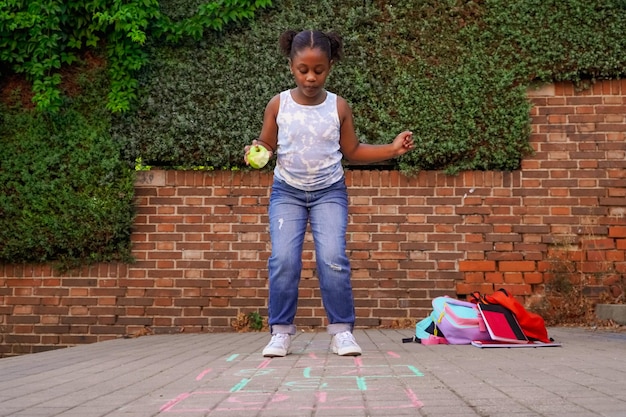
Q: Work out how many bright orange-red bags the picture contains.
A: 1